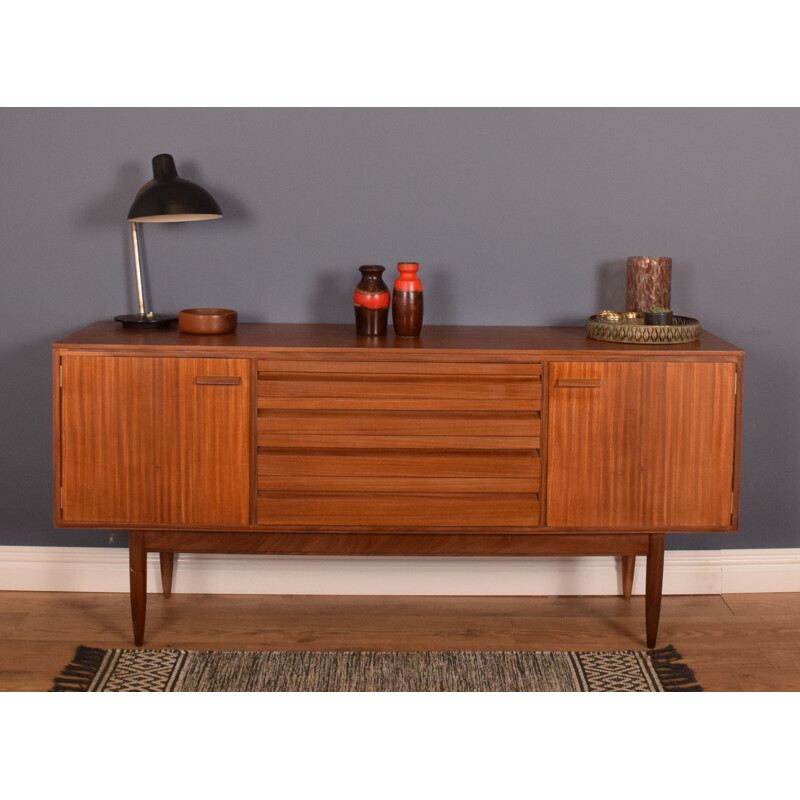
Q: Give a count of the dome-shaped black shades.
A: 1